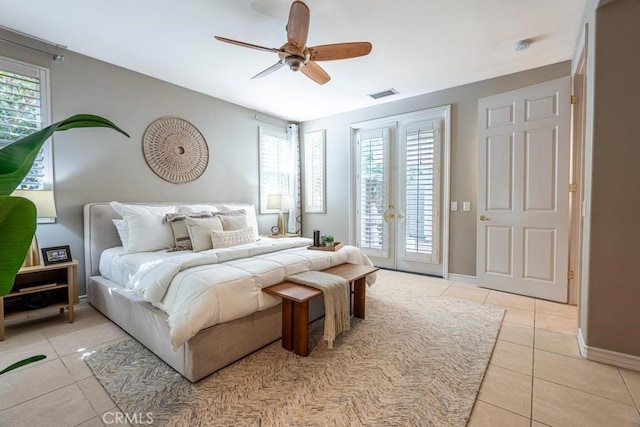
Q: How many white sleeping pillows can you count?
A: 4